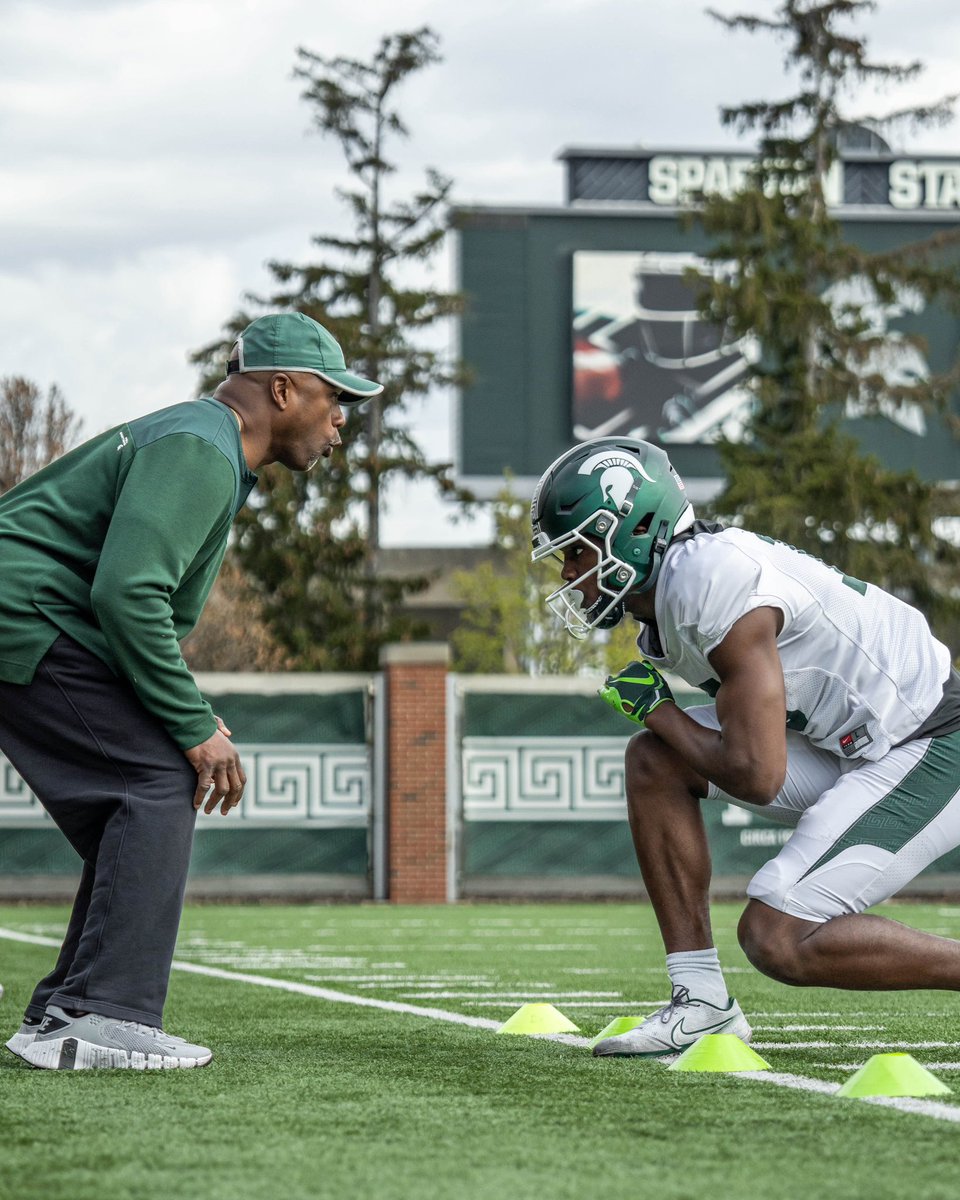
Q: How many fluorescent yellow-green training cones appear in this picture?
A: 4